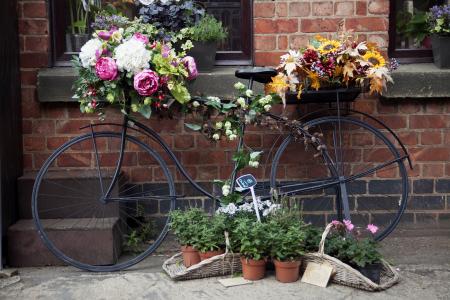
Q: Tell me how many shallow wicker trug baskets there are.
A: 2